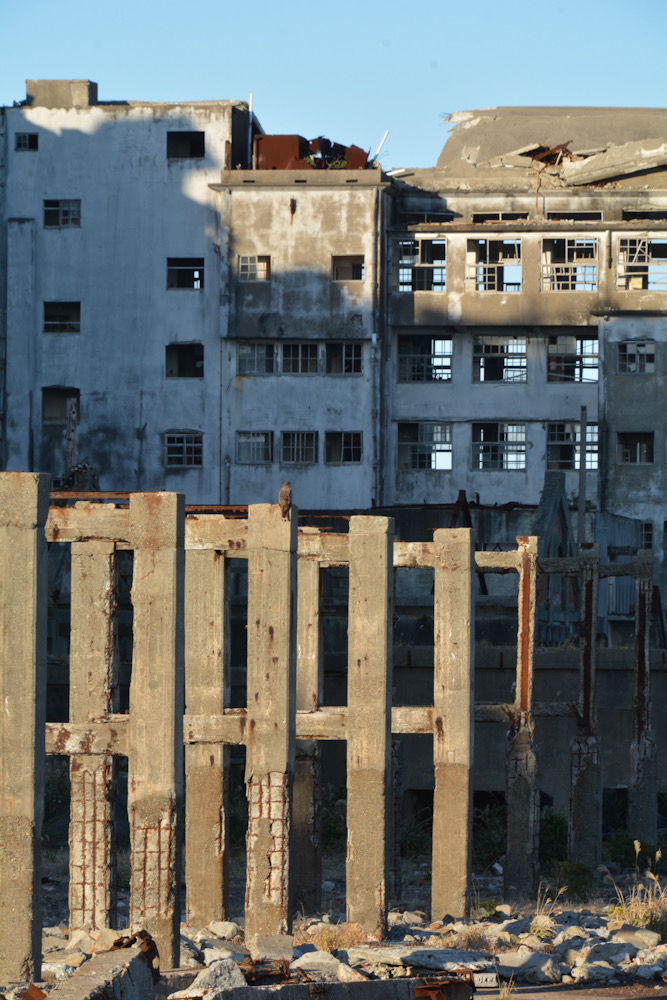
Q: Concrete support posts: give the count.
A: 11